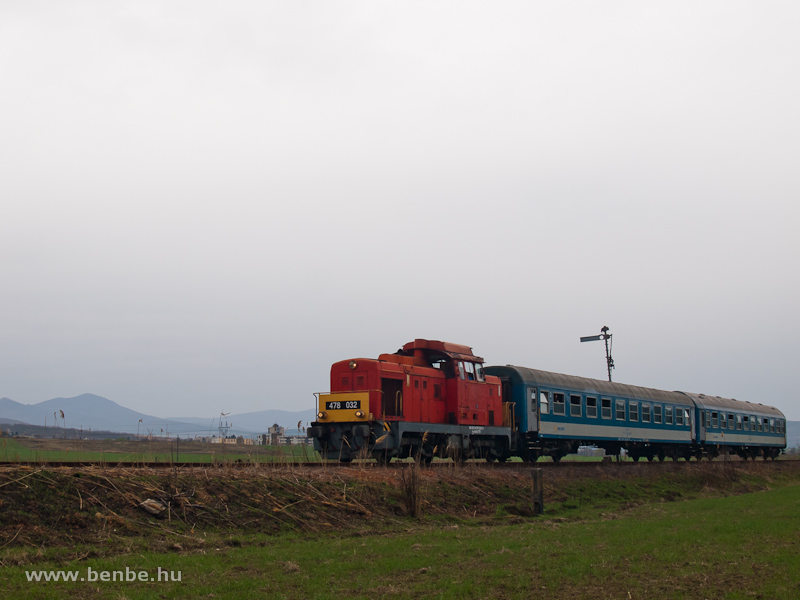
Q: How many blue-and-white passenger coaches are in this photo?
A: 2